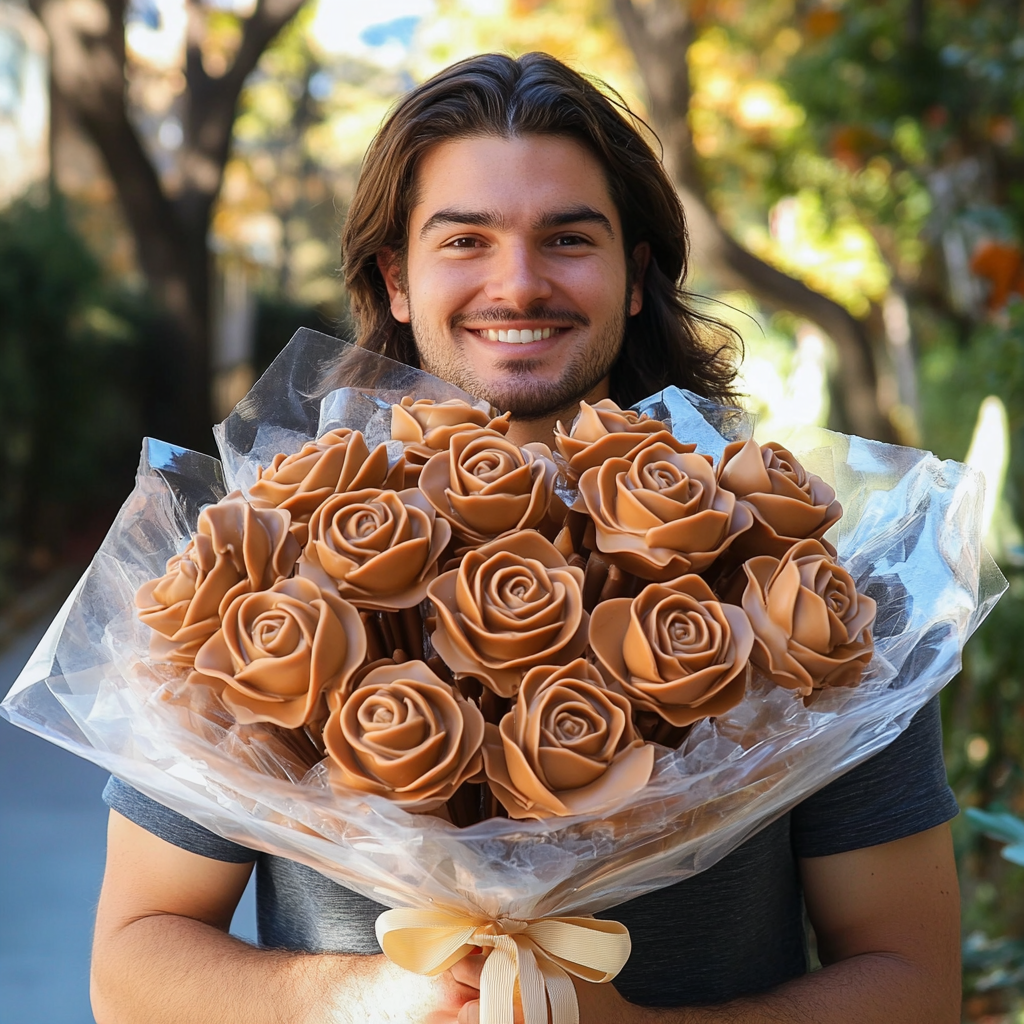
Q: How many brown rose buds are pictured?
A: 14